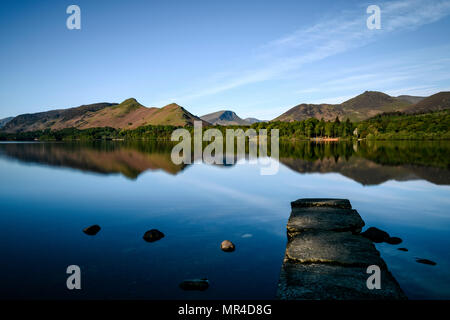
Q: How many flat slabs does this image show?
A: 4